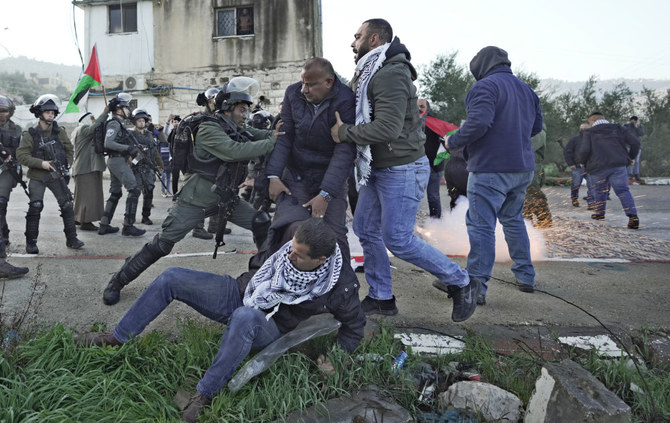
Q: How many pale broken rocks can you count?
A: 2